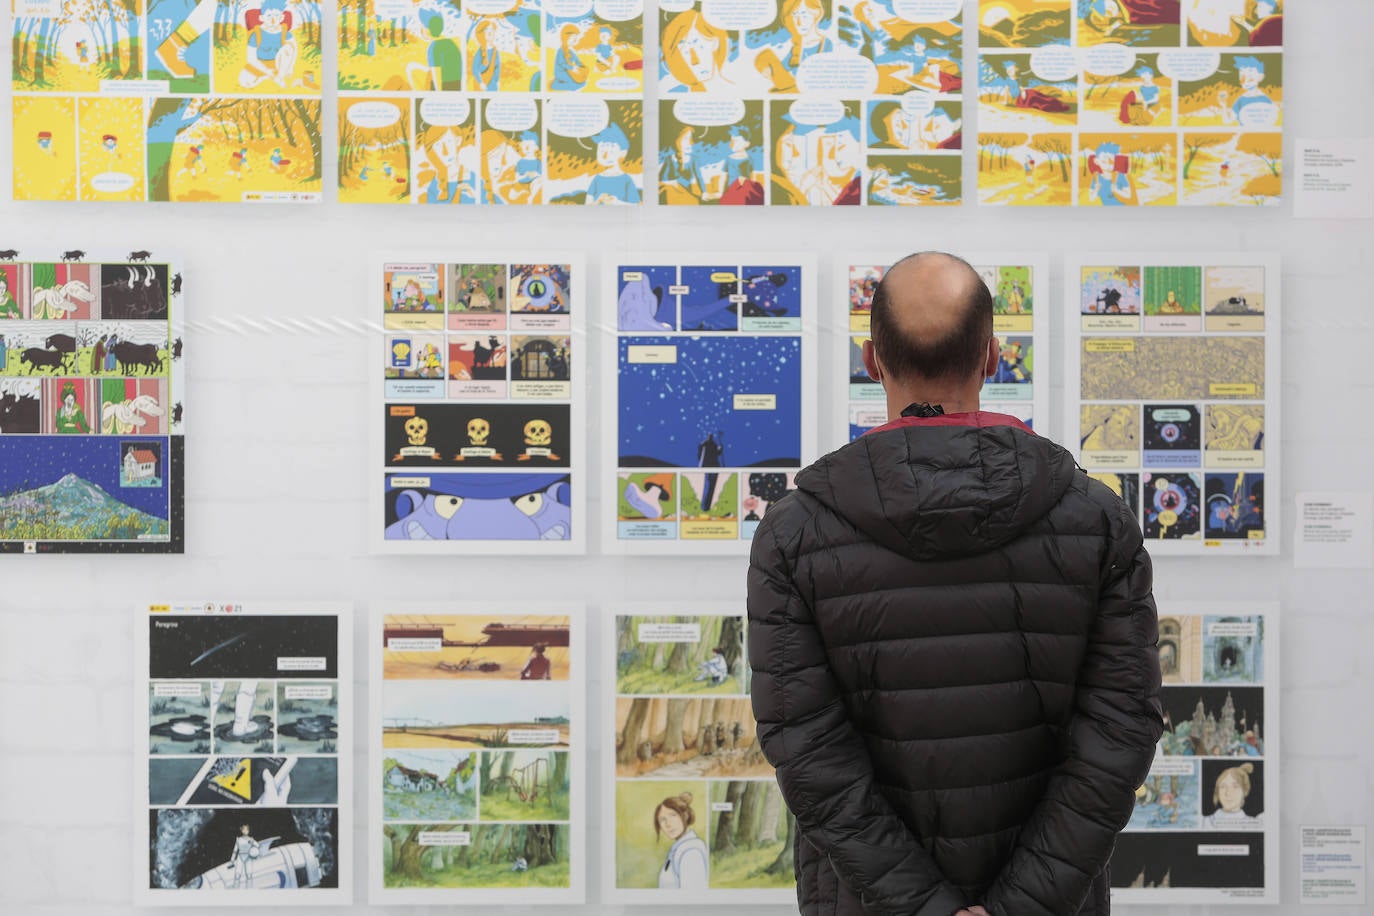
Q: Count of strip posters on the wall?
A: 13